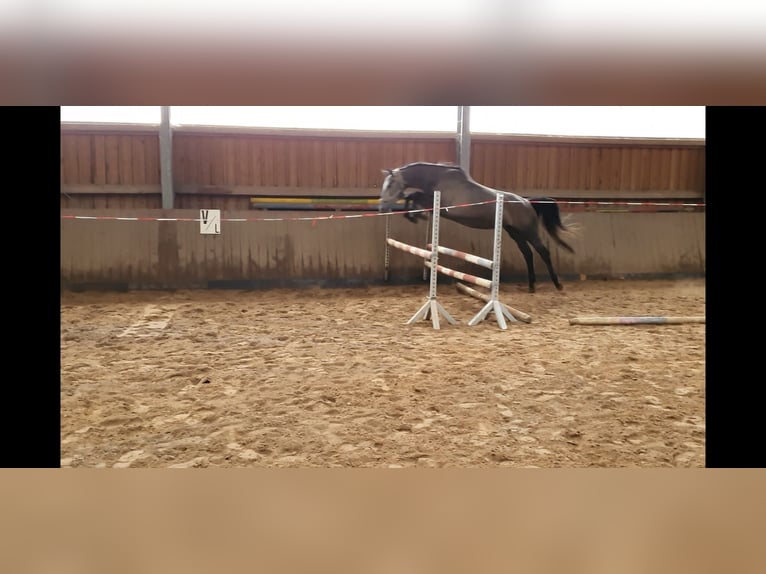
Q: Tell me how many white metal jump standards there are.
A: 2